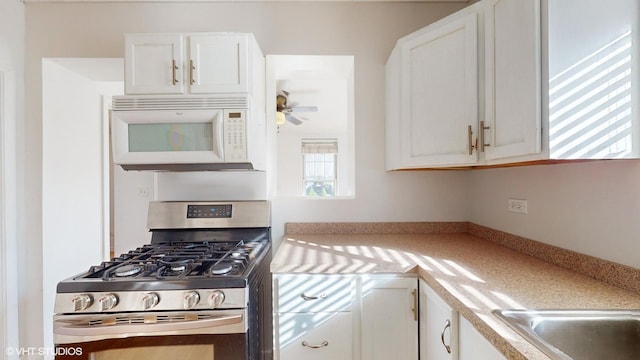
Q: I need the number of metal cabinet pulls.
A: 8